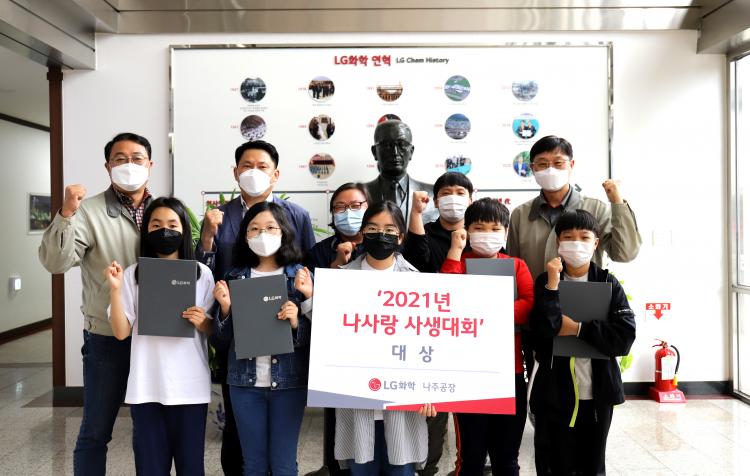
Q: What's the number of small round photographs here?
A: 13